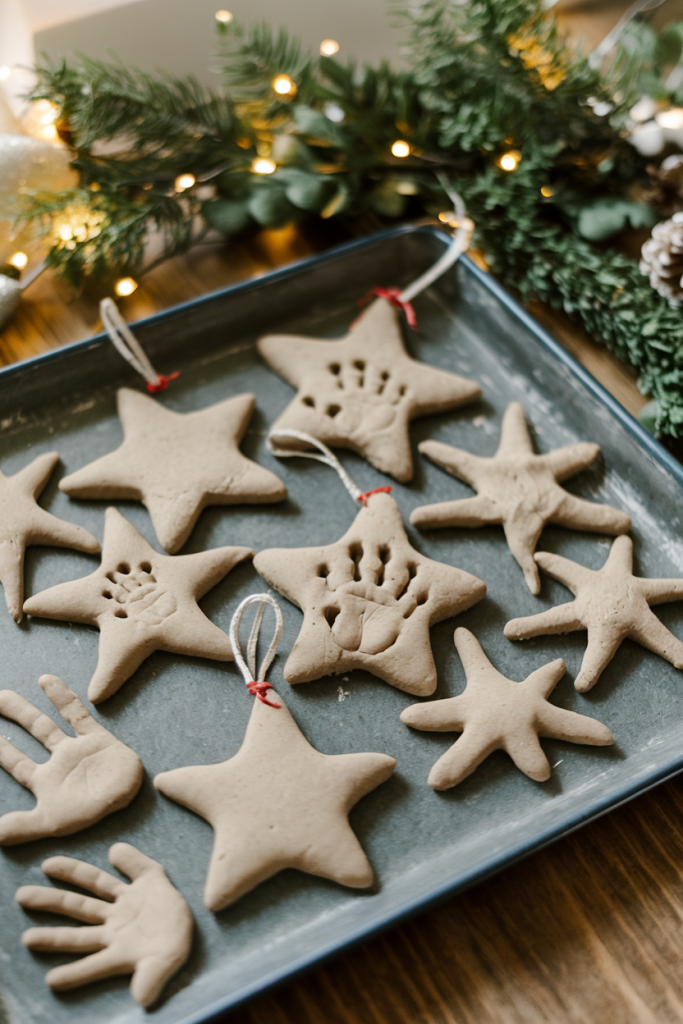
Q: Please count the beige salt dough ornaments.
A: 11